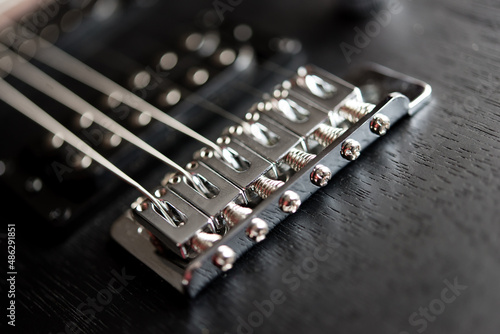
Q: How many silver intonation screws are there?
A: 6